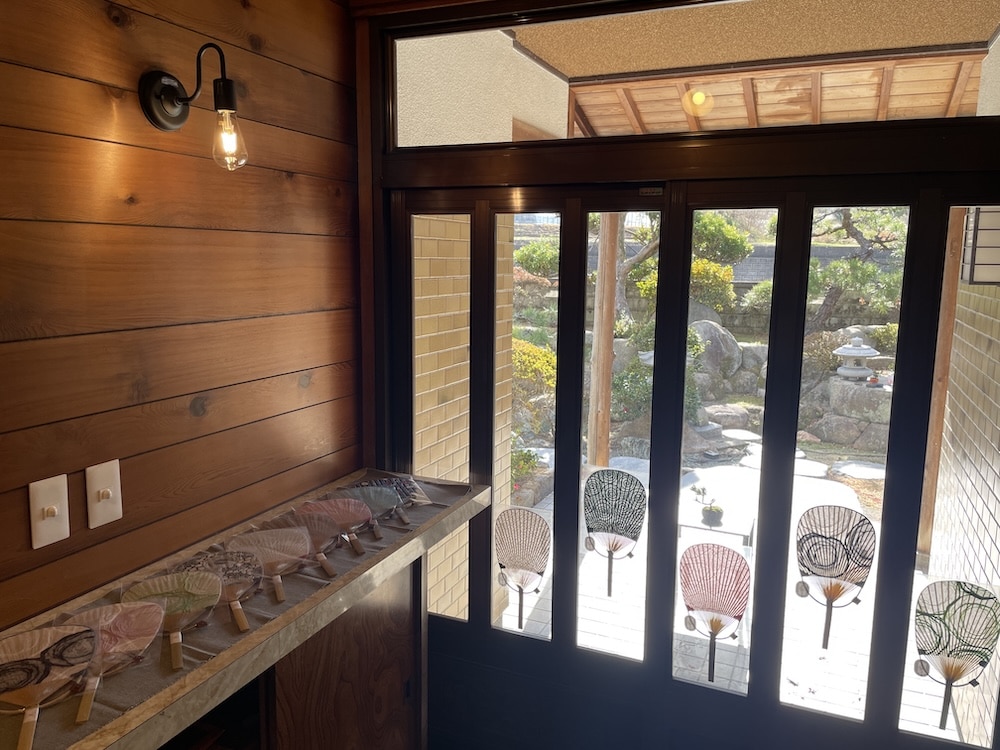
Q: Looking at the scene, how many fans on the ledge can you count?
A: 9